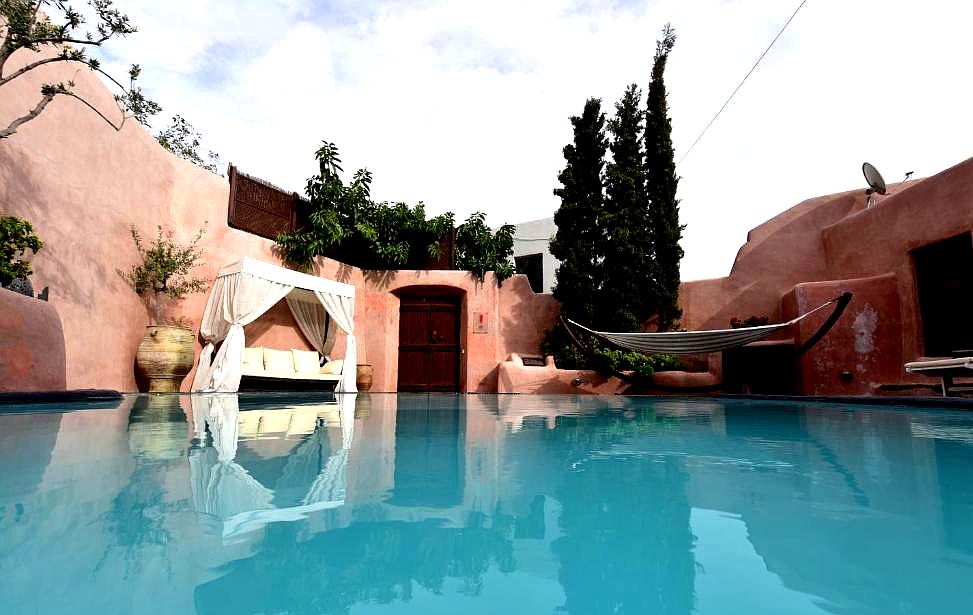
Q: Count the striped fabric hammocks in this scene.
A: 1